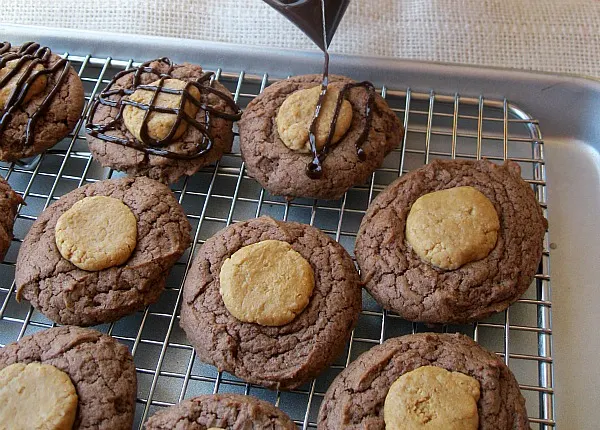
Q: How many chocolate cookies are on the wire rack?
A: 10